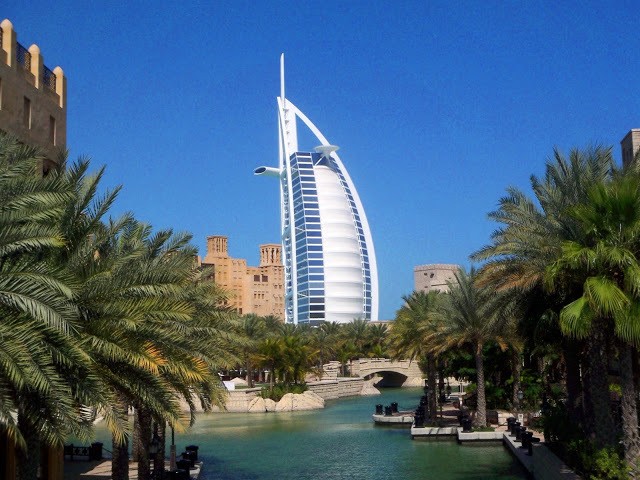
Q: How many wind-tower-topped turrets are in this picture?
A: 2